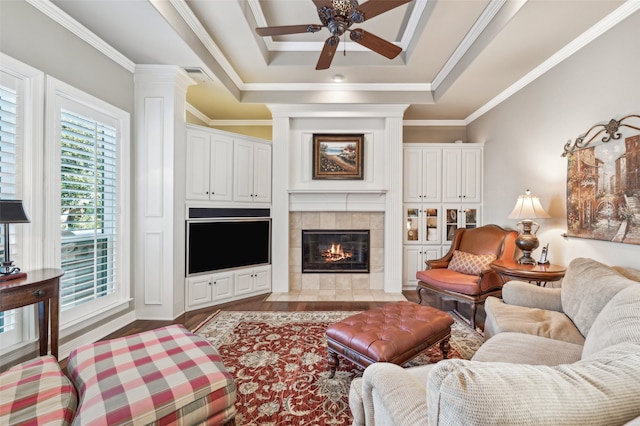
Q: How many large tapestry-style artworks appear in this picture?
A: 1